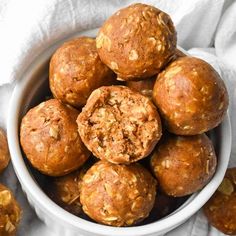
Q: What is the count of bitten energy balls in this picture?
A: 1